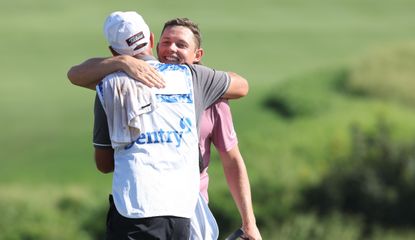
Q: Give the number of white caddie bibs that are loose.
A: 1